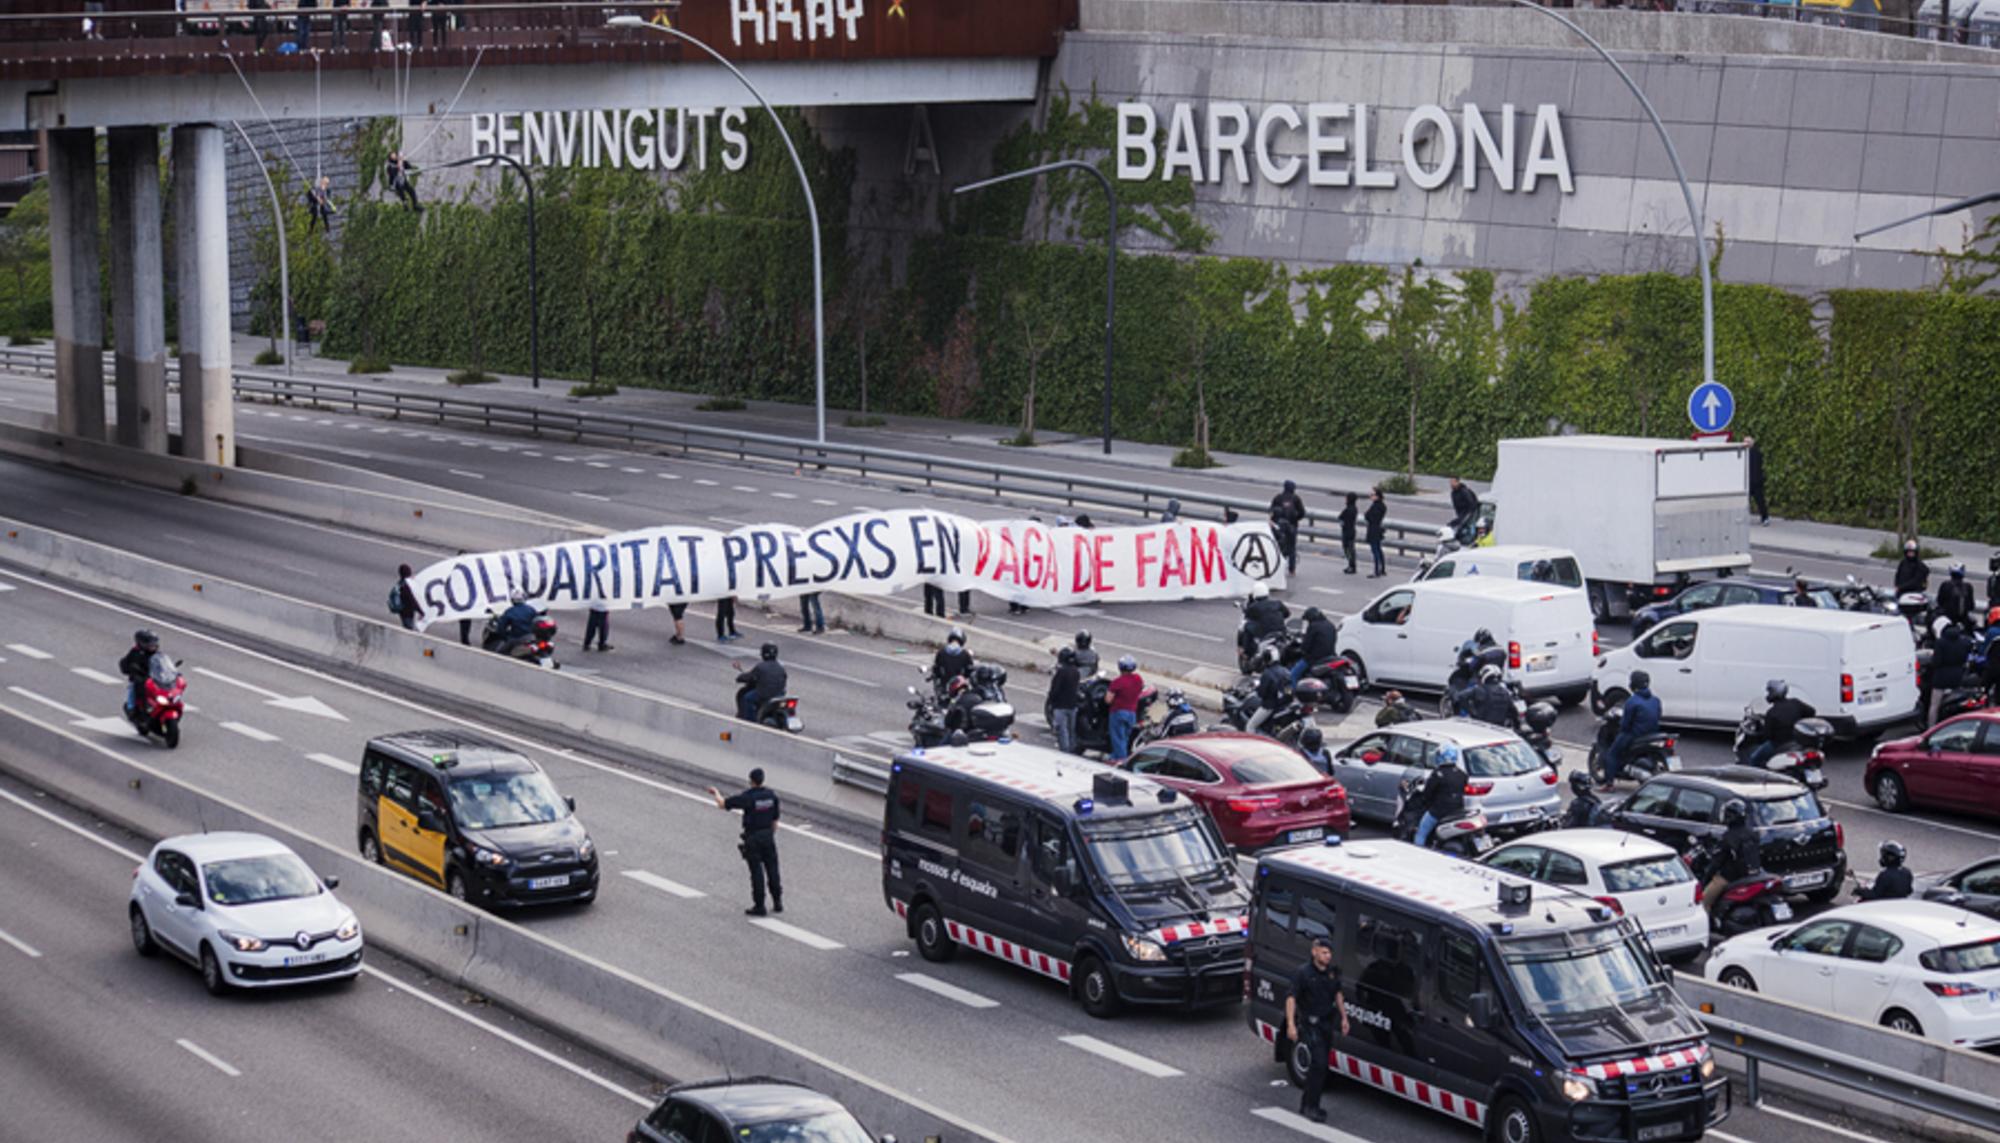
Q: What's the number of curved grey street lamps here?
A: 3